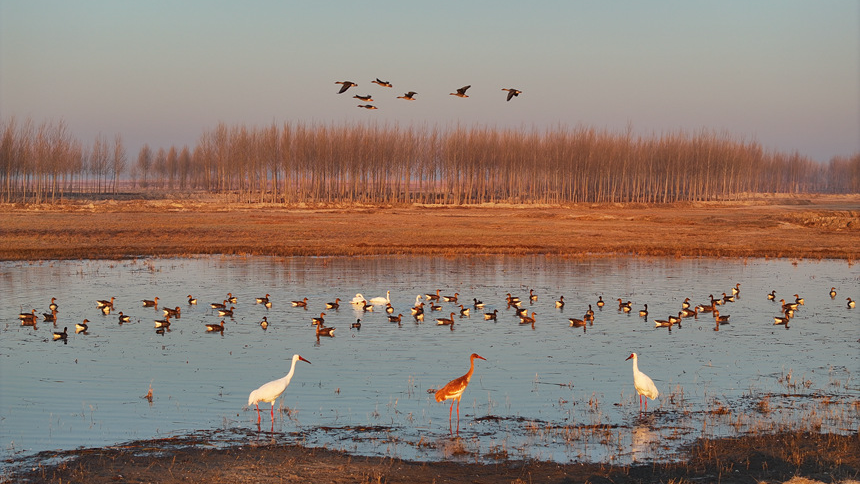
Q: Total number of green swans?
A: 0